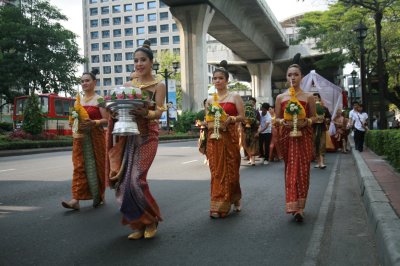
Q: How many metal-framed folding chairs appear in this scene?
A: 0